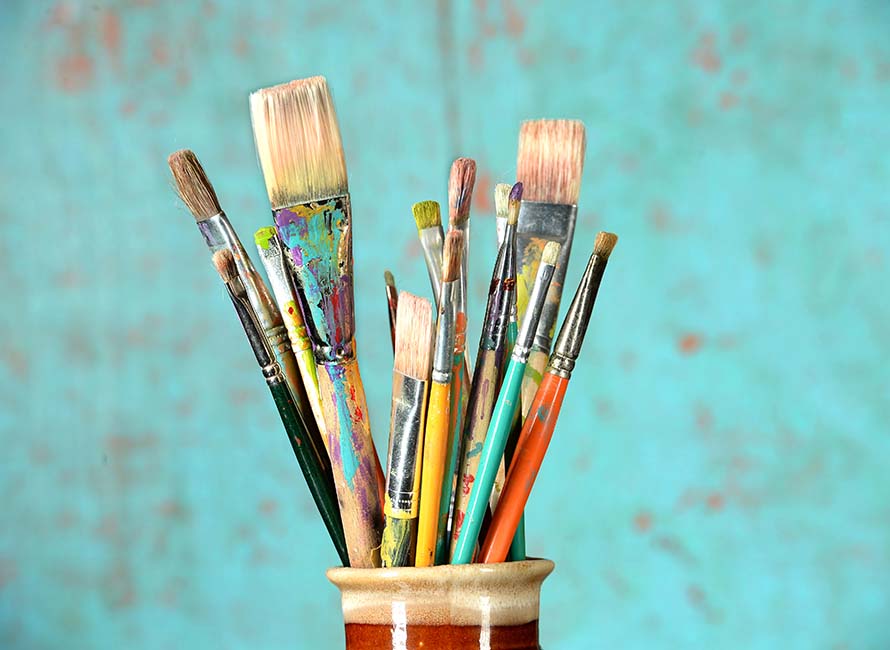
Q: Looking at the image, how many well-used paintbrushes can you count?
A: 14